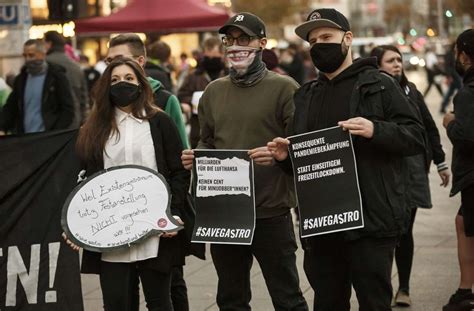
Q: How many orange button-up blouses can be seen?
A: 0